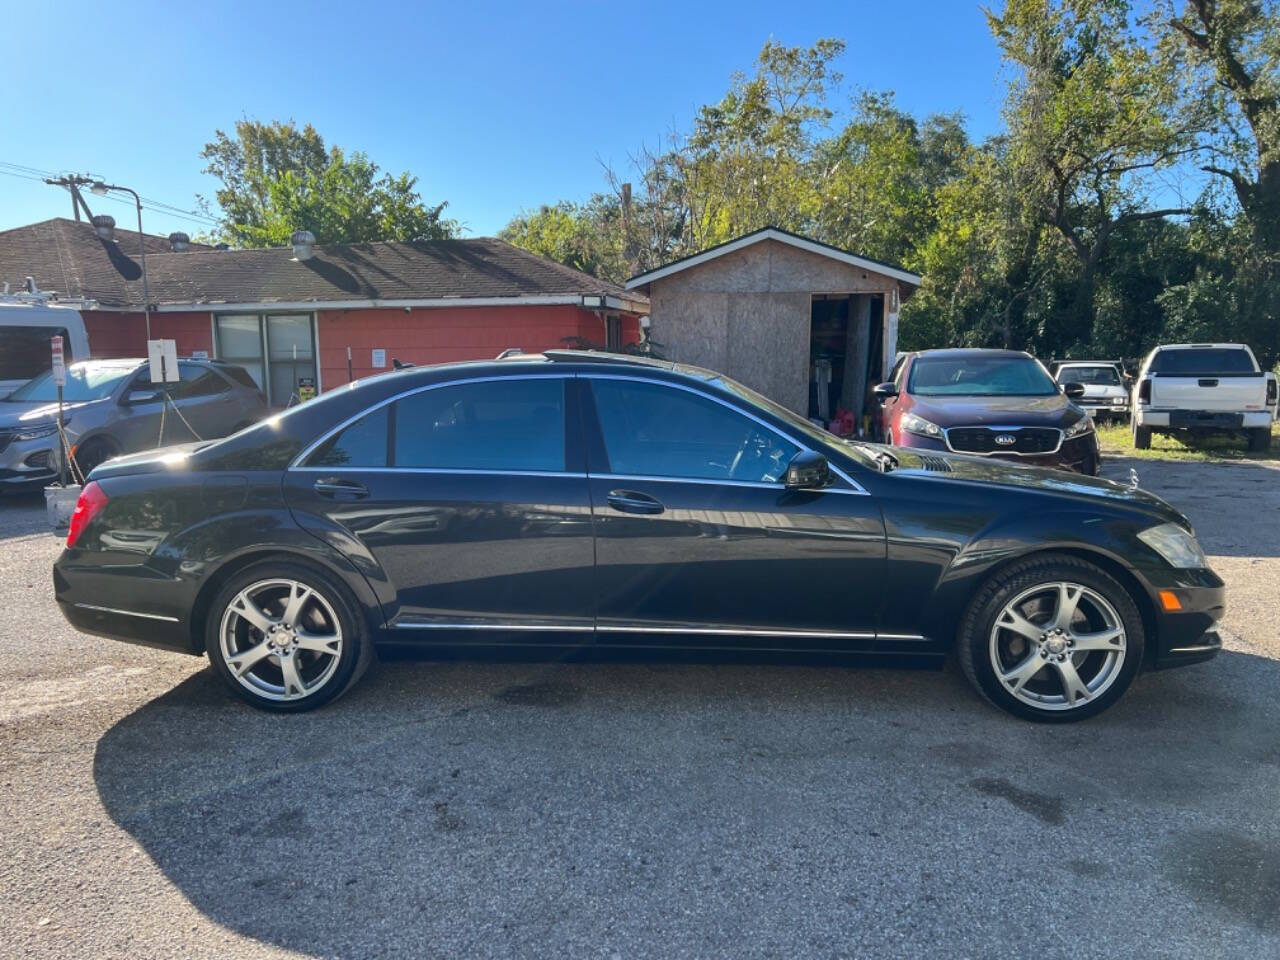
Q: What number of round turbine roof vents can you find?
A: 3